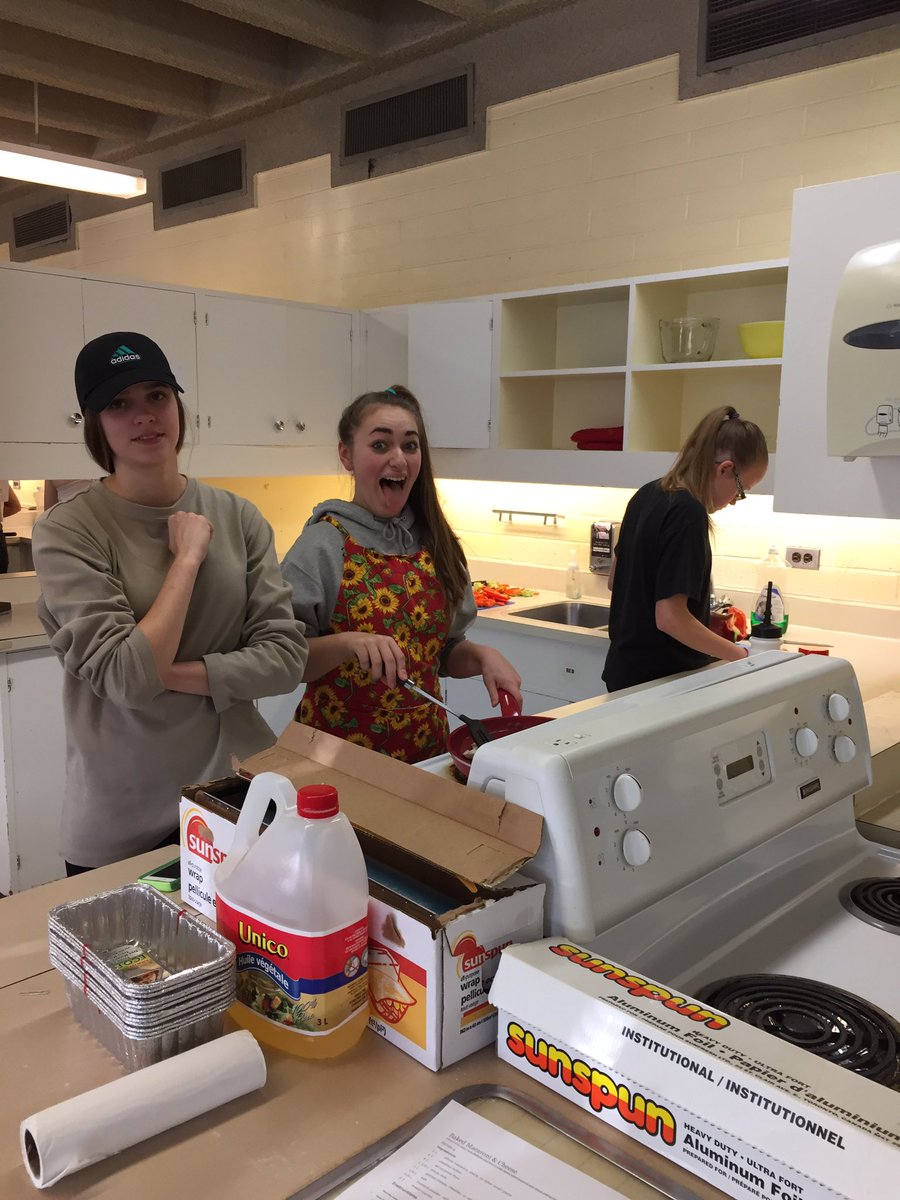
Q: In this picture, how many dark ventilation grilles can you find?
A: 4